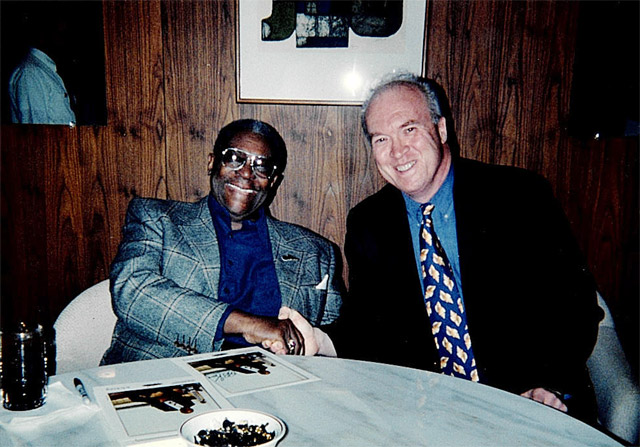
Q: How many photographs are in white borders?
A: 2